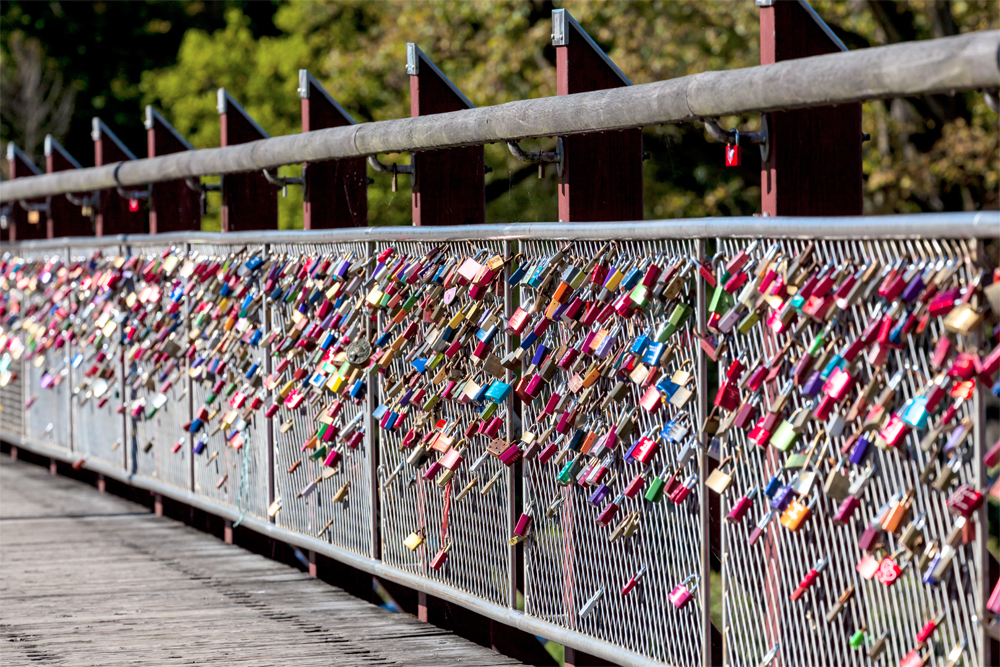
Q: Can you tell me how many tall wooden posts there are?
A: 9